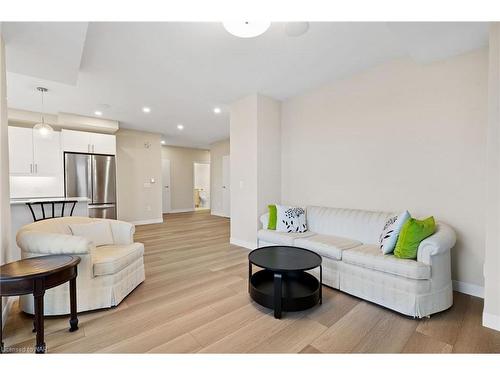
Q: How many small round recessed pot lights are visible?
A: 5